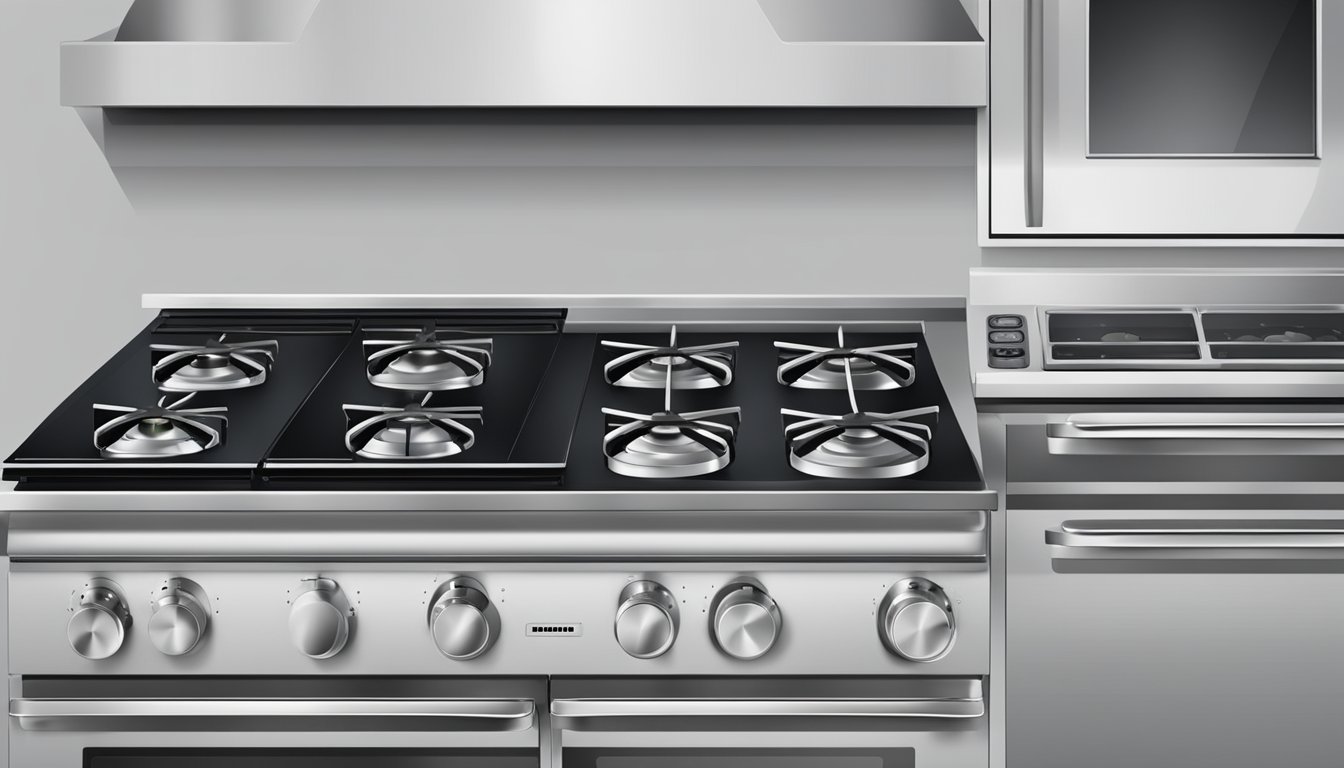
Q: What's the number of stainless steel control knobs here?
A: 7